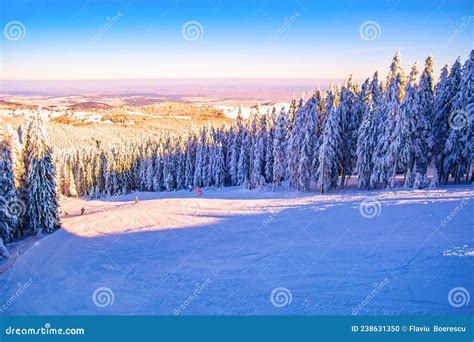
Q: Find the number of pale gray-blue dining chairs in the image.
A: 0